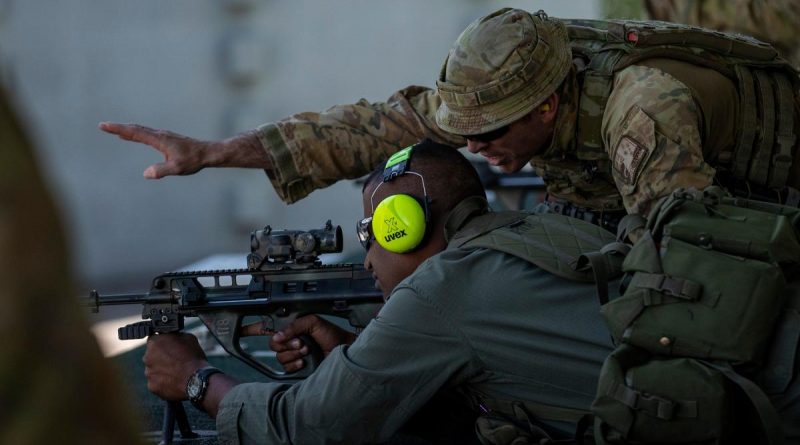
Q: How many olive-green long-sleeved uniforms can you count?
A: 1